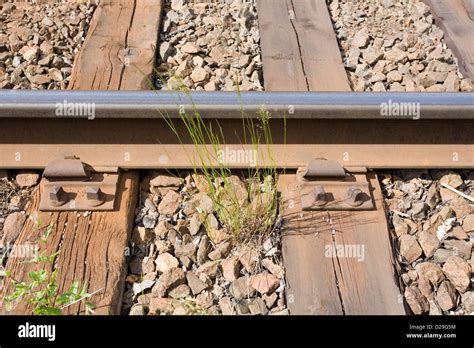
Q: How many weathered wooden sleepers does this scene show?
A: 3